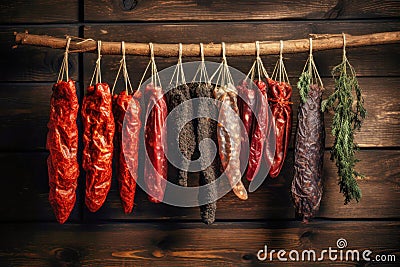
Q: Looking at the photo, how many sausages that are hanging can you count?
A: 11